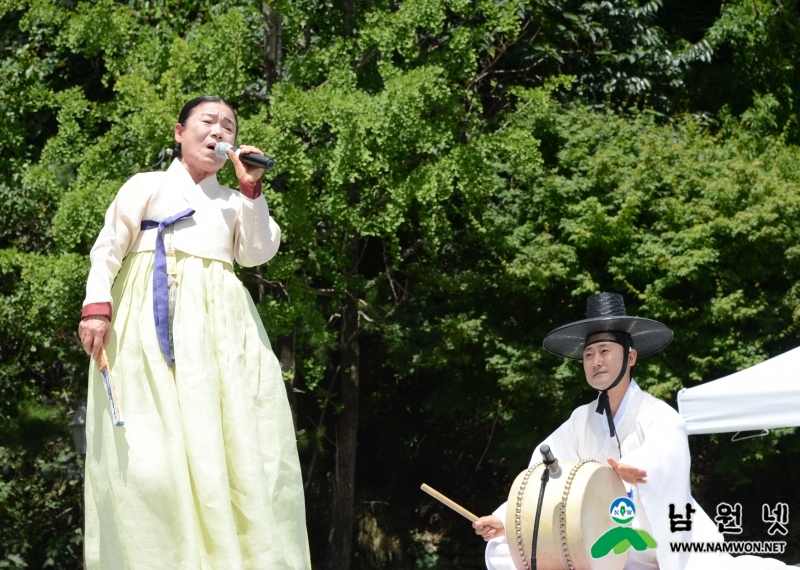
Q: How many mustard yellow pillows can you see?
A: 0